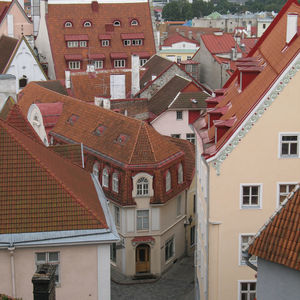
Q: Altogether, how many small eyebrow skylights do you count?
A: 4